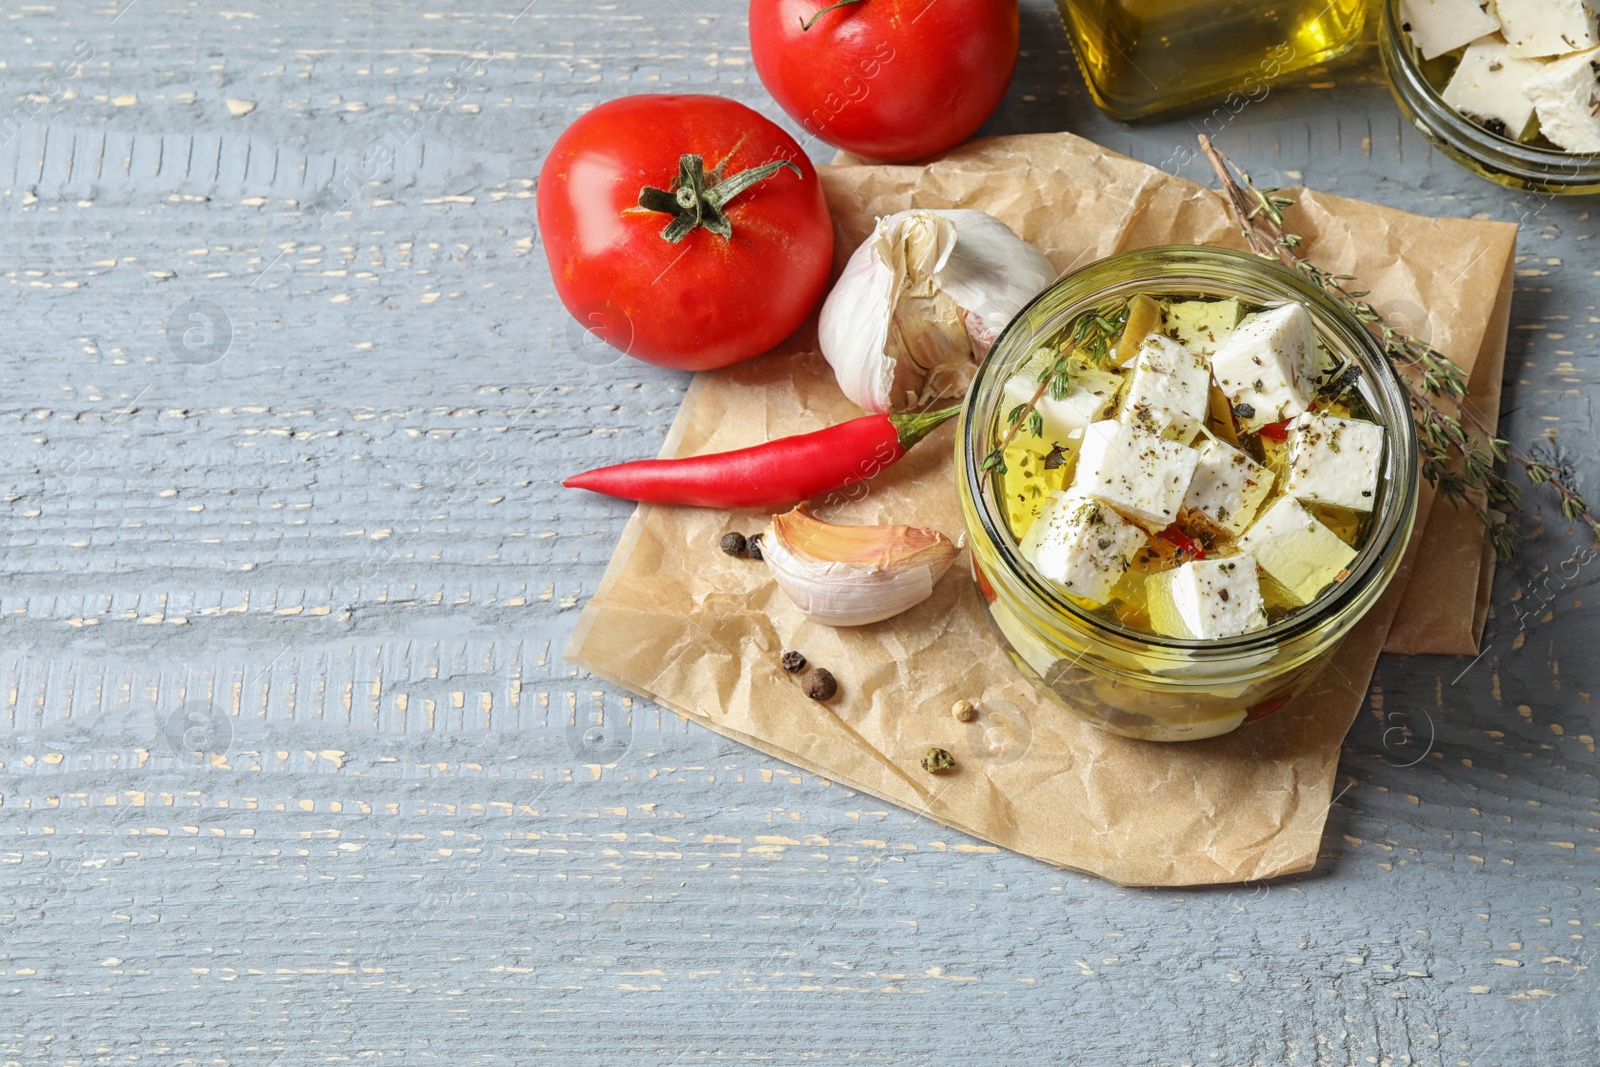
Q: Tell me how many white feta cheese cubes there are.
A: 14